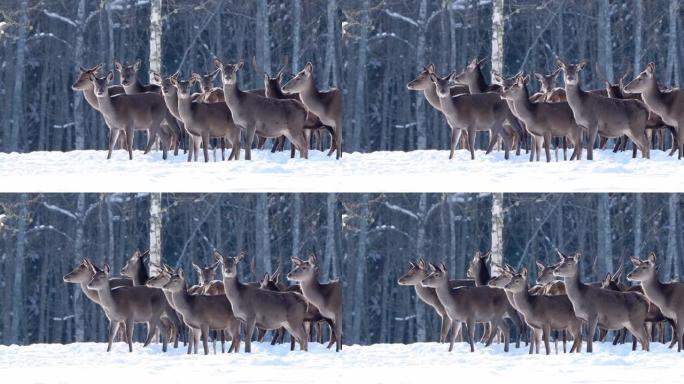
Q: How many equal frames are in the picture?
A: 4